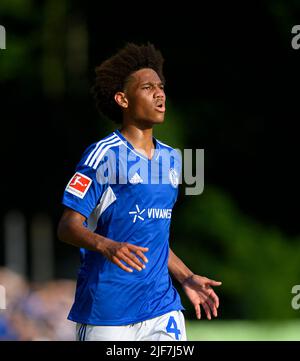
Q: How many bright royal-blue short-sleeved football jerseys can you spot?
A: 1